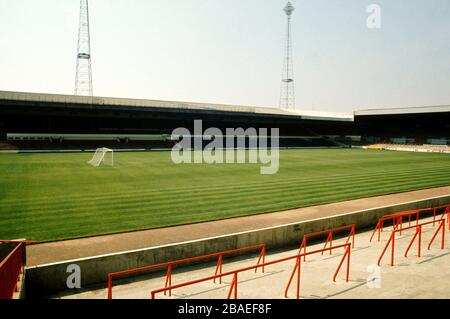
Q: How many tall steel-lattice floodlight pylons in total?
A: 2